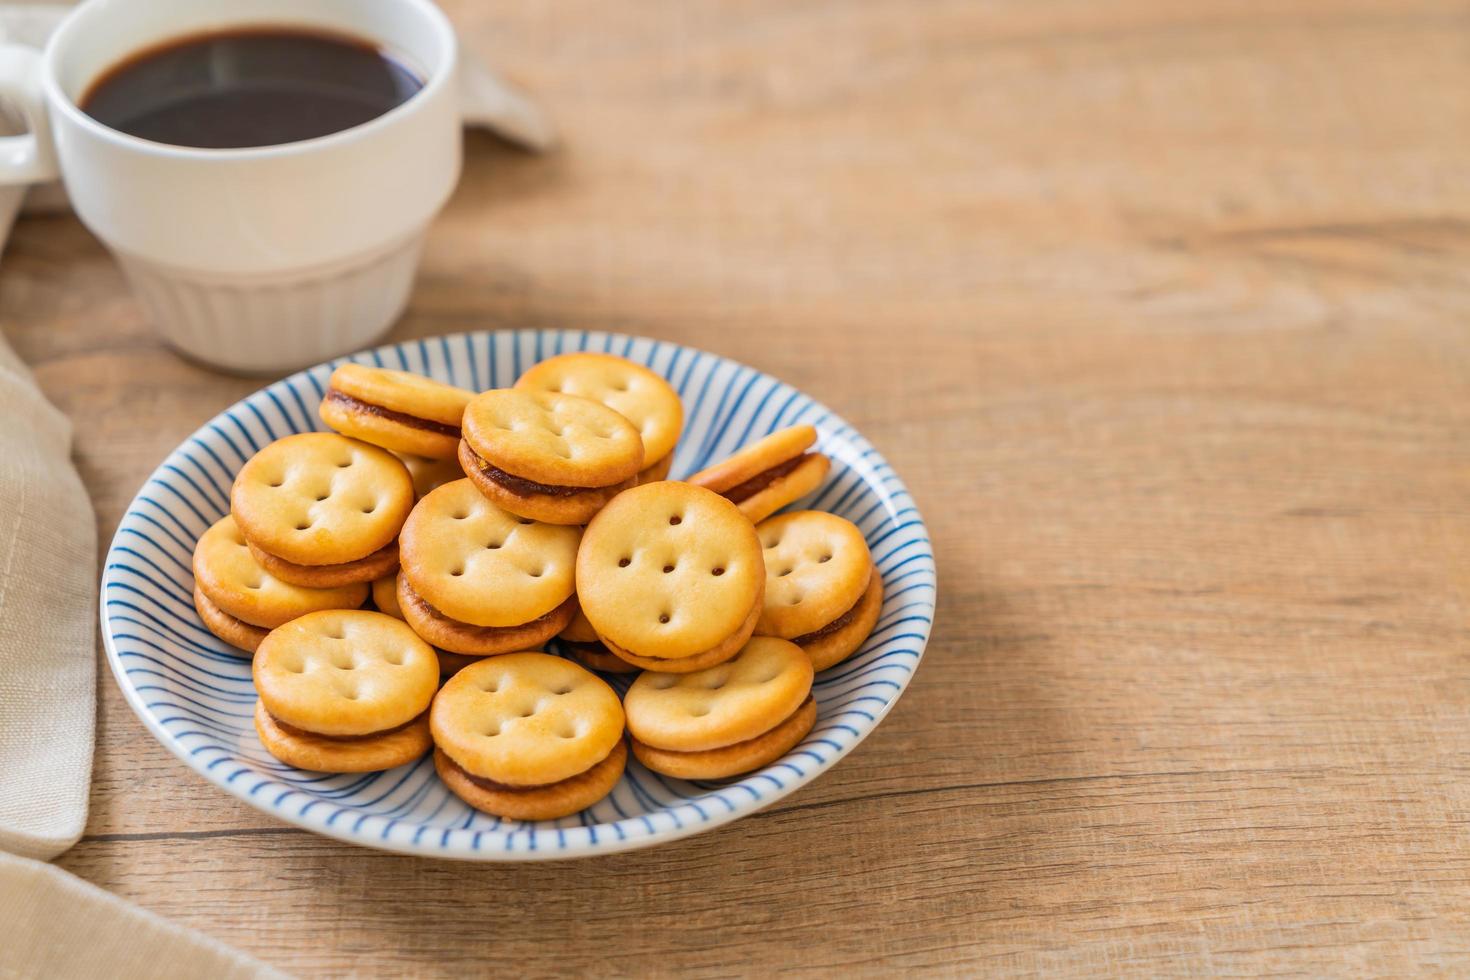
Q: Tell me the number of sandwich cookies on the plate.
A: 15